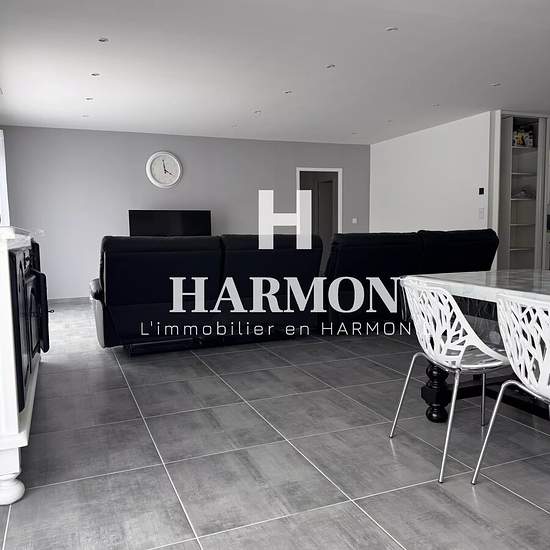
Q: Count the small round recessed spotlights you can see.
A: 13